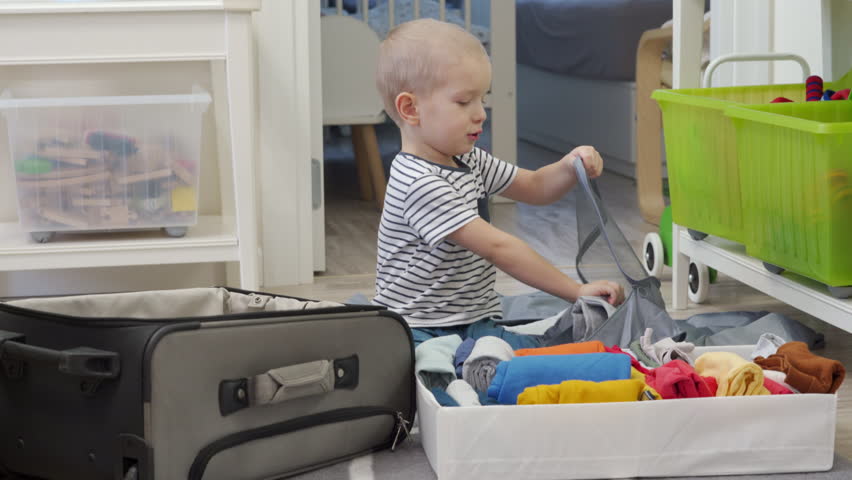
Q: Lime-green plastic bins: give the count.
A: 2